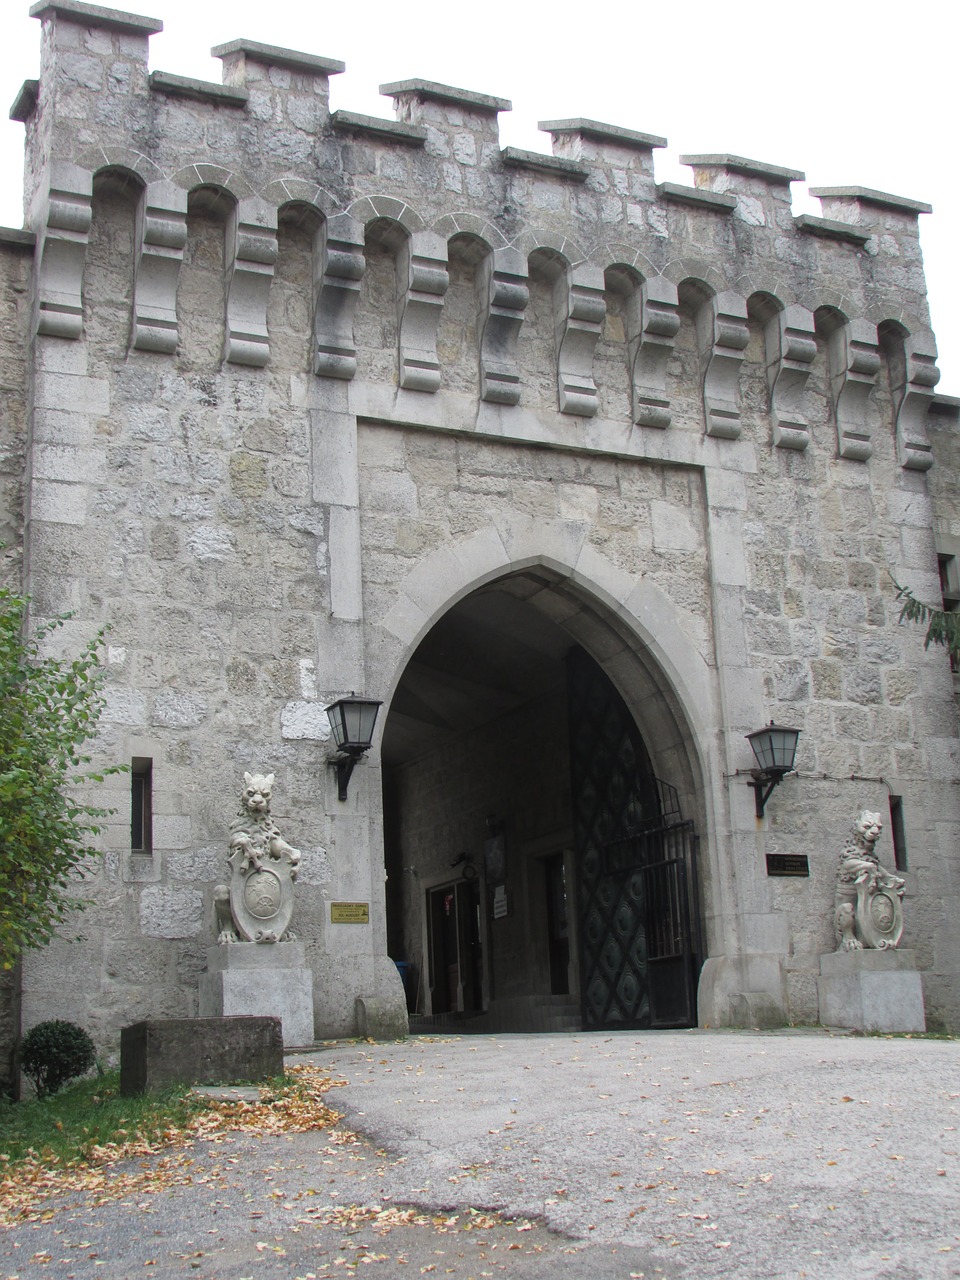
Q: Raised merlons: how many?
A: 6